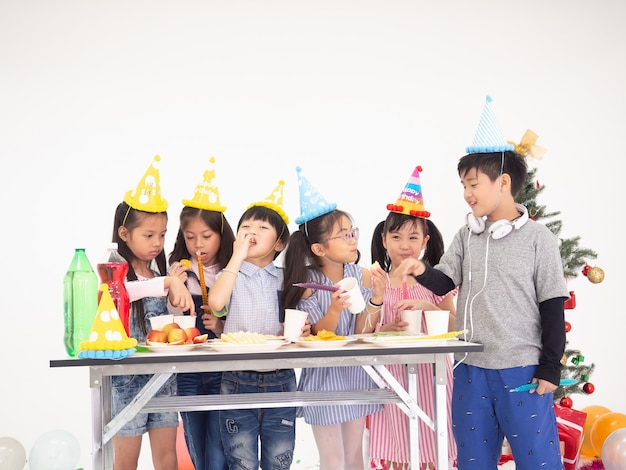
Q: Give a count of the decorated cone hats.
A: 7